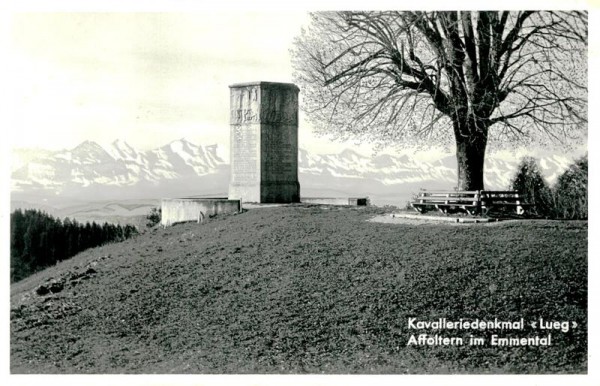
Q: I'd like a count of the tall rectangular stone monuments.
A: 1